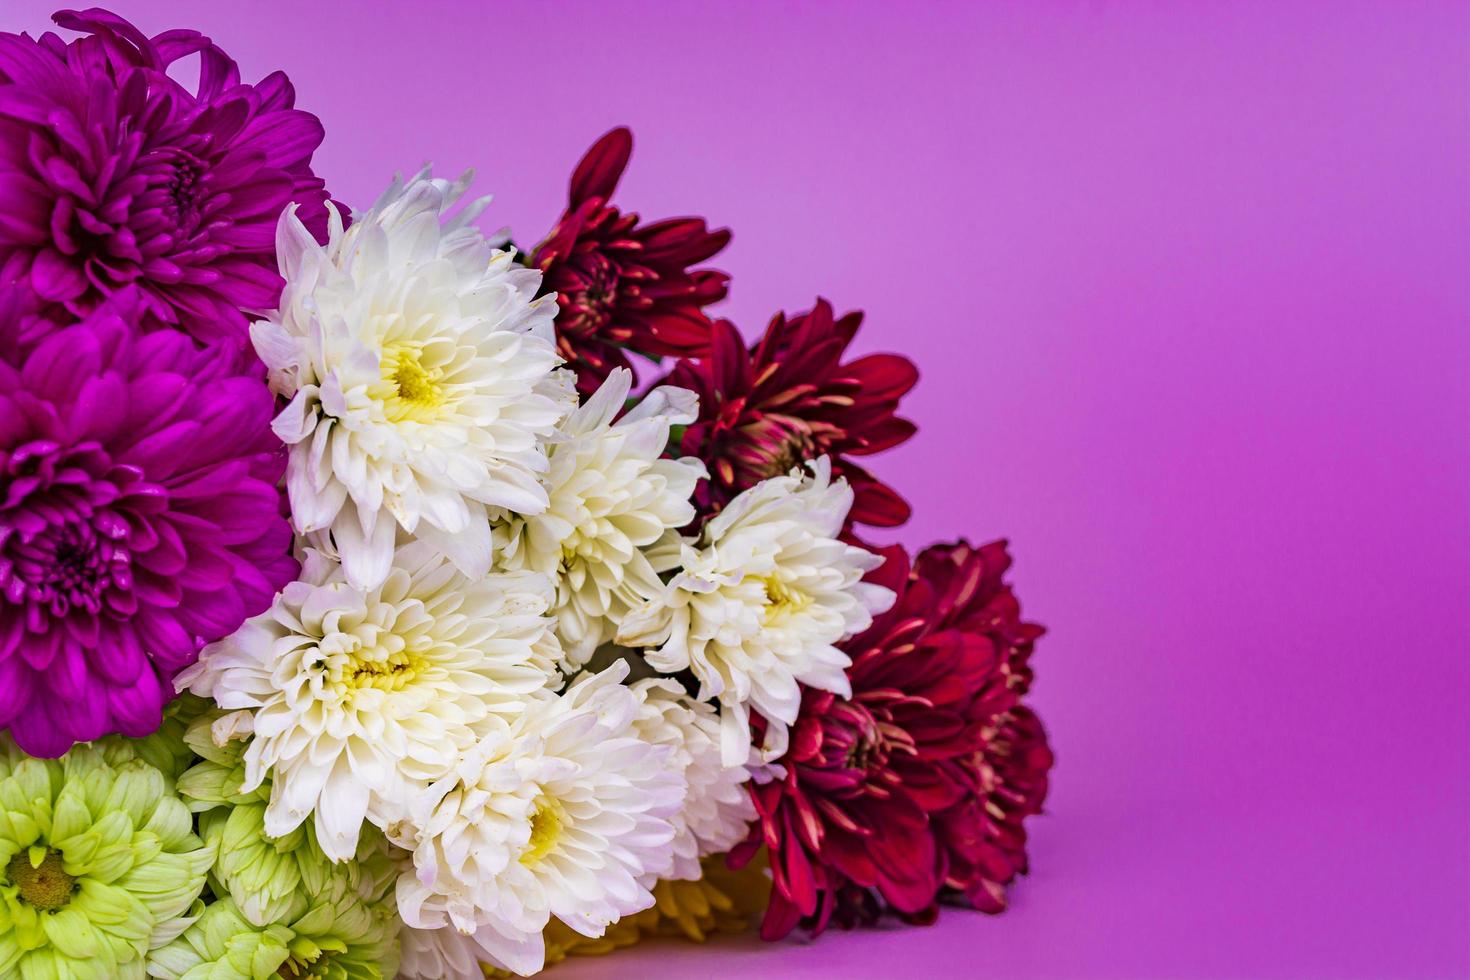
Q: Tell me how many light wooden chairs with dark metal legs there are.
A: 0